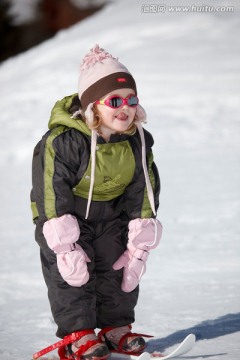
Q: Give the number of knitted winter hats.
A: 1